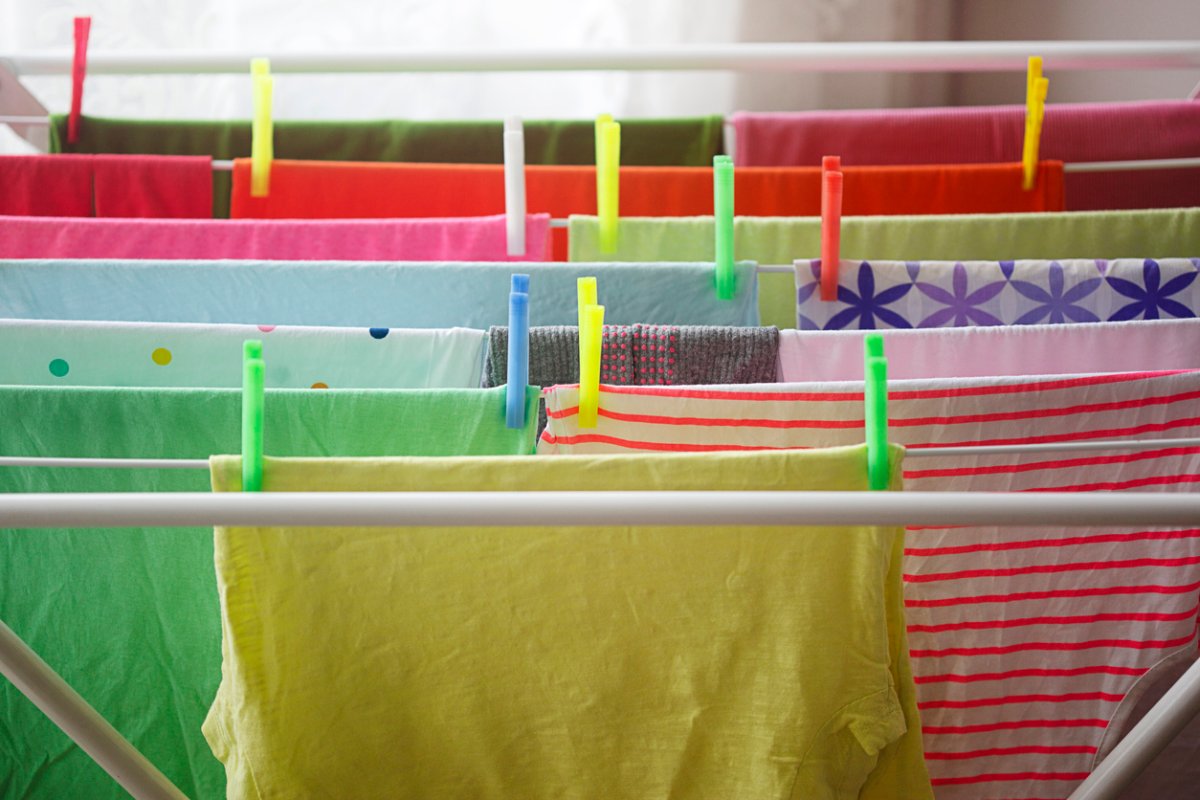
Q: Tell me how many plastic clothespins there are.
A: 11